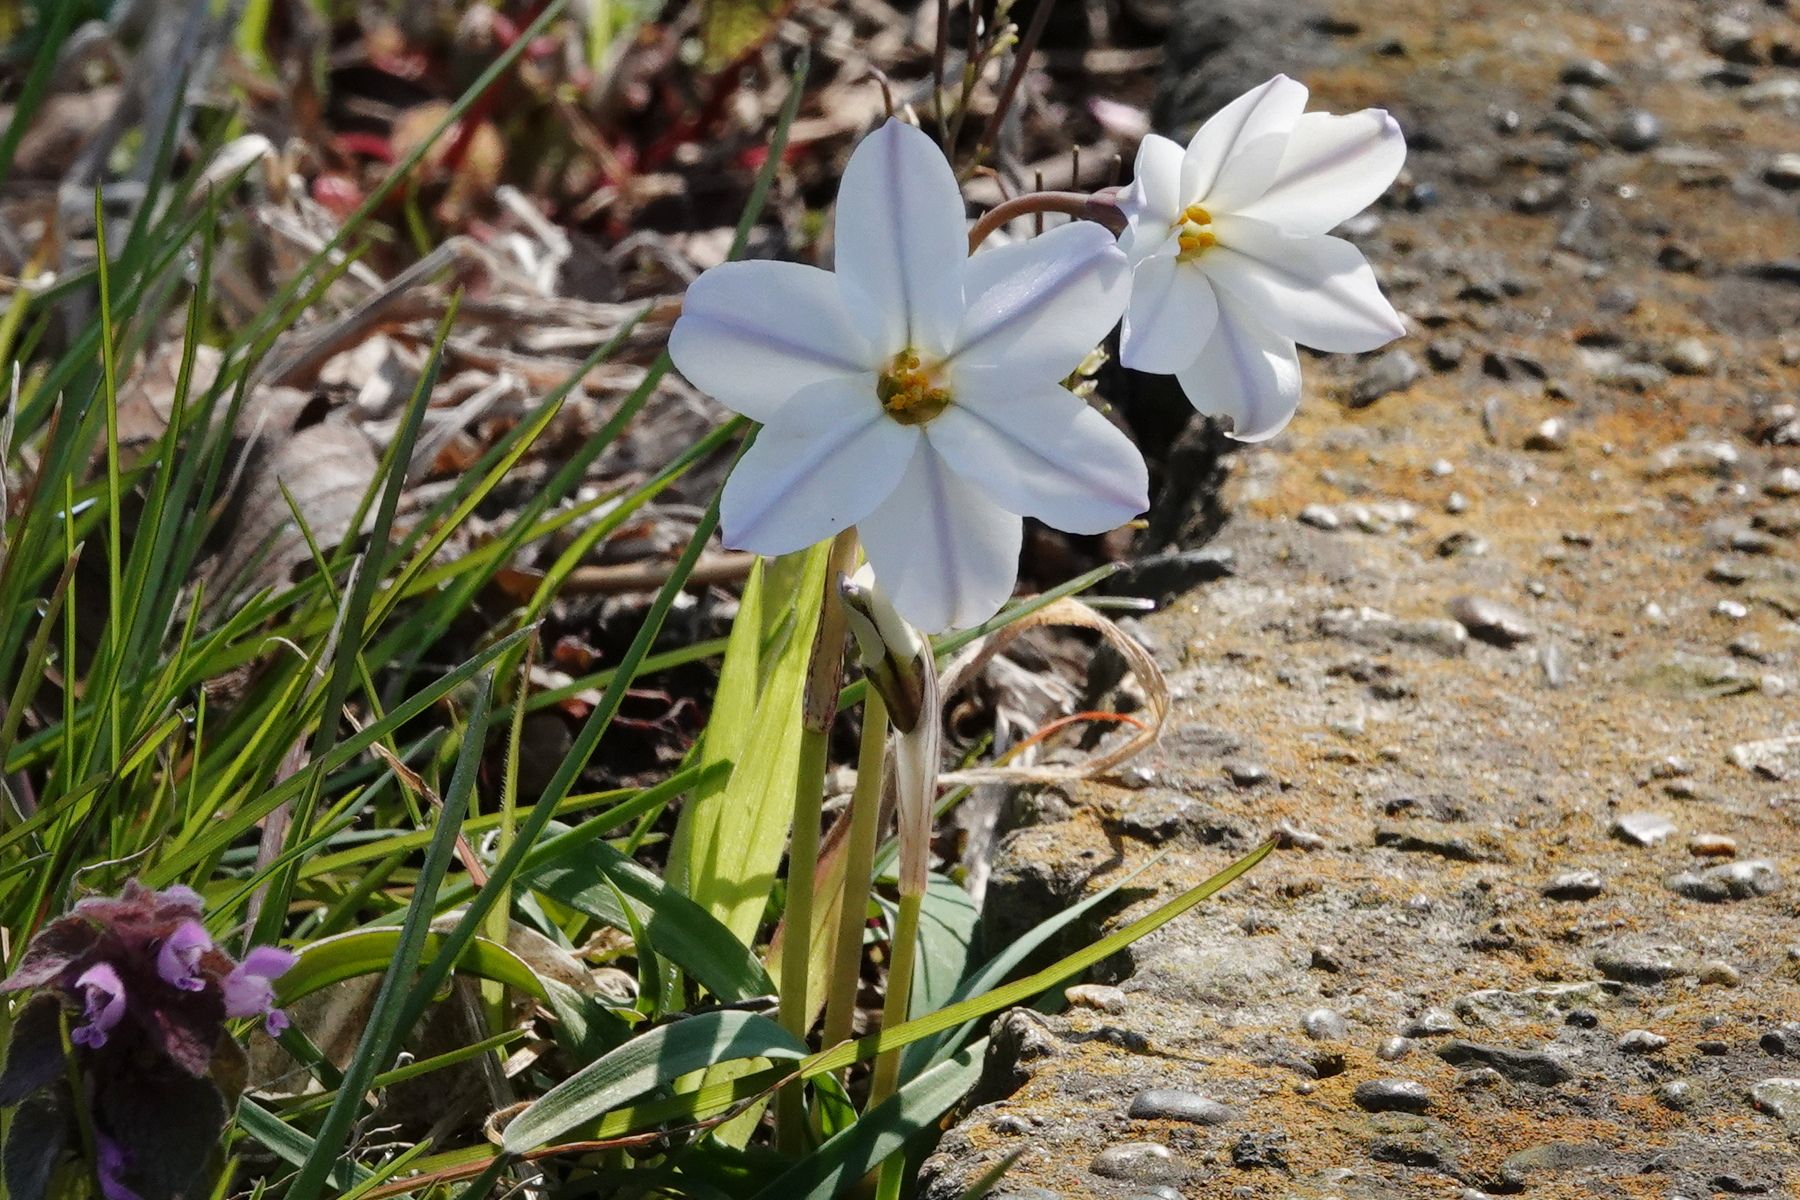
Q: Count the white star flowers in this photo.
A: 2